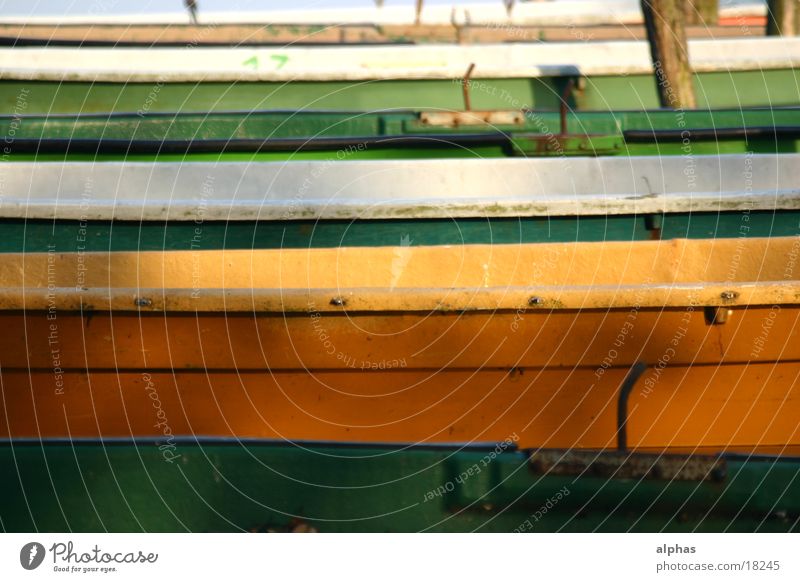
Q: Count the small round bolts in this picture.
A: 4